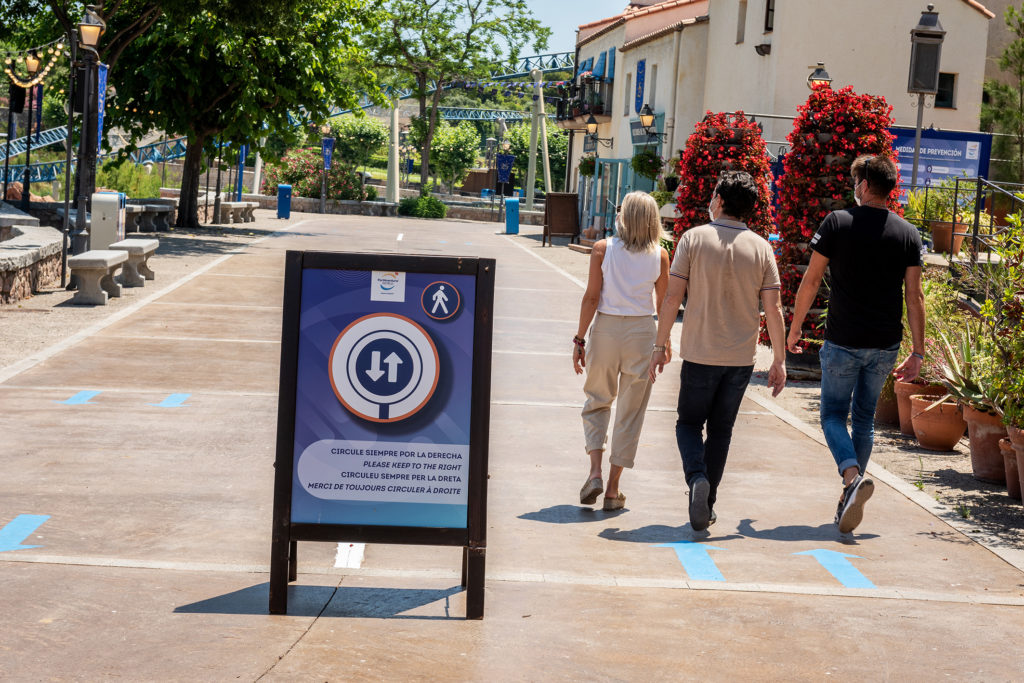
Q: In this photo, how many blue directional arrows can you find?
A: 5